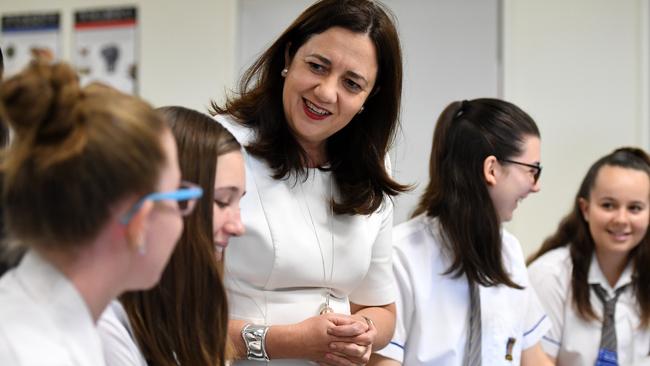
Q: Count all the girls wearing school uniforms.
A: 4